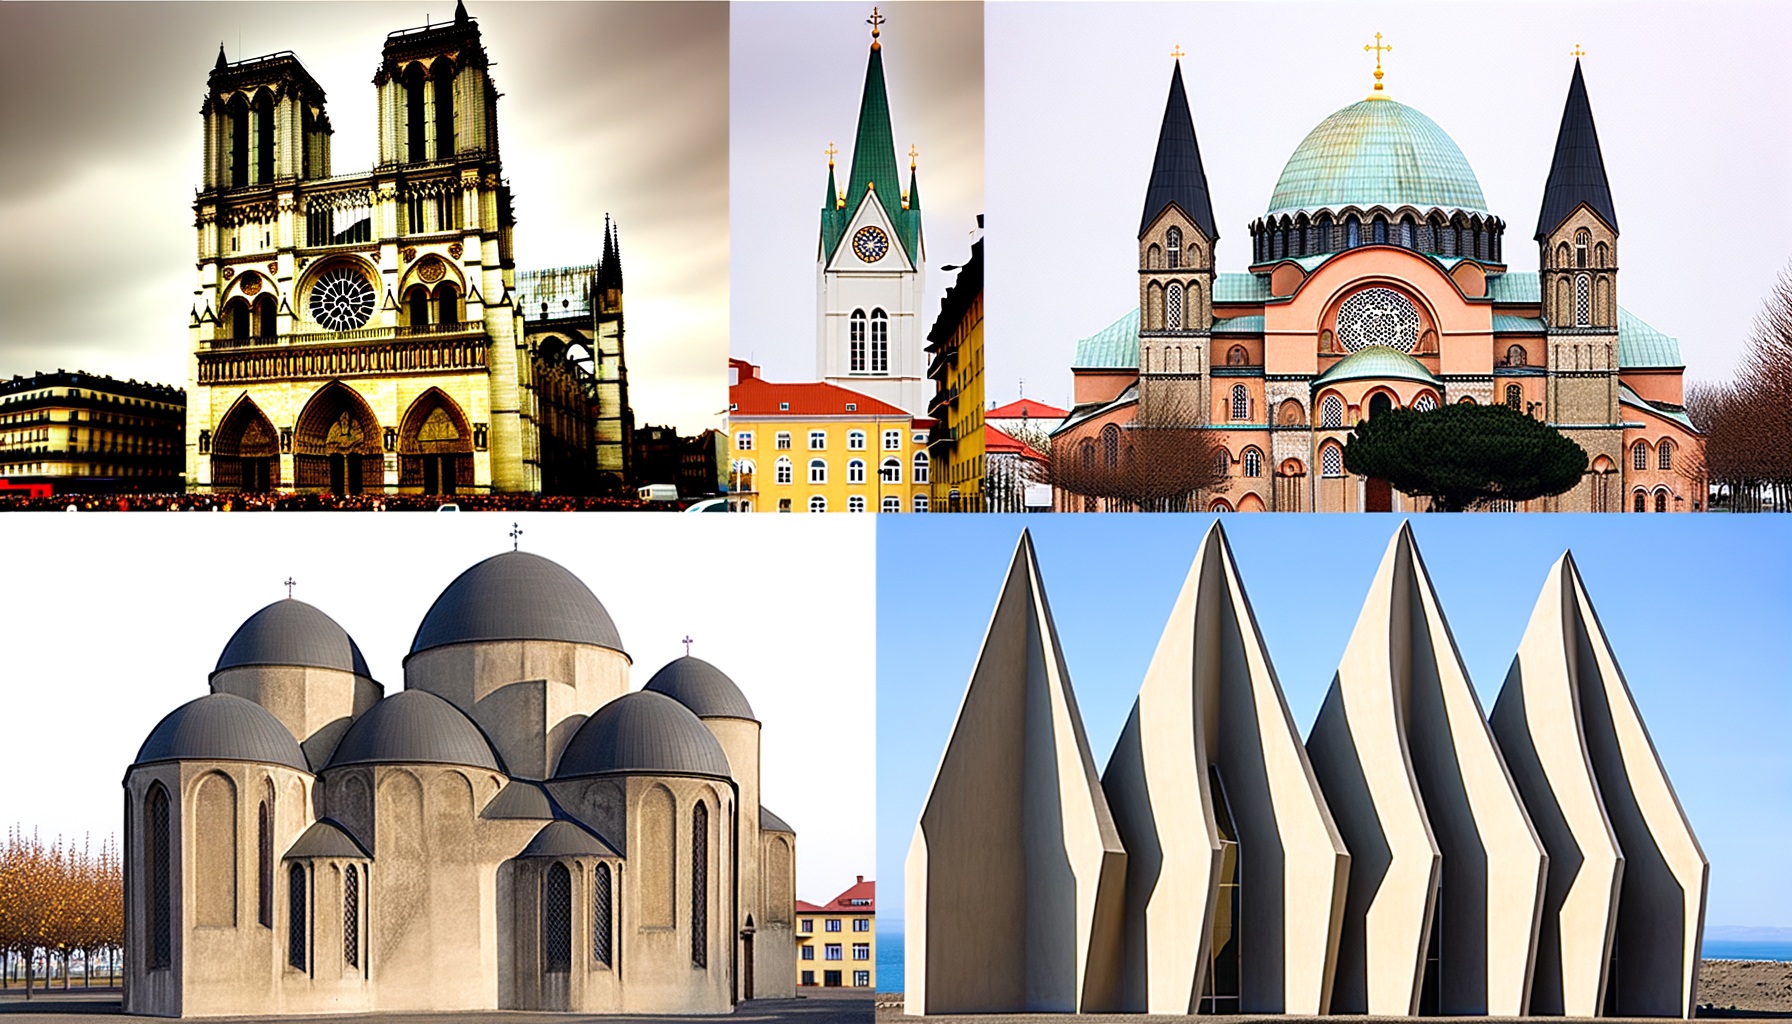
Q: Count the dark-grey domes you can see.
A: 6